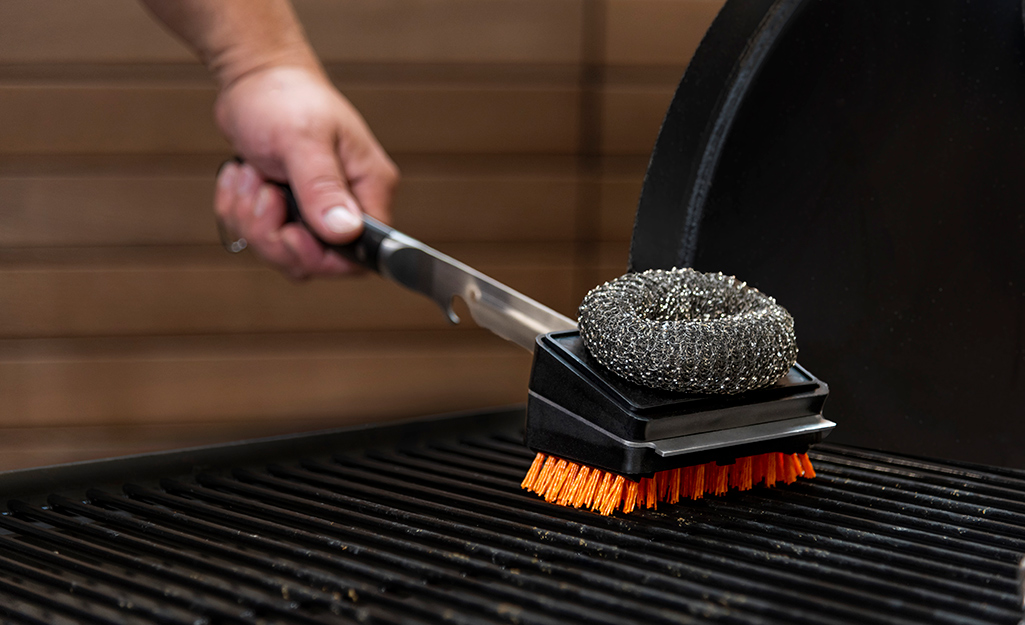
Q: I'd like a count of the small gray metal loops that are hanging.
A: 1